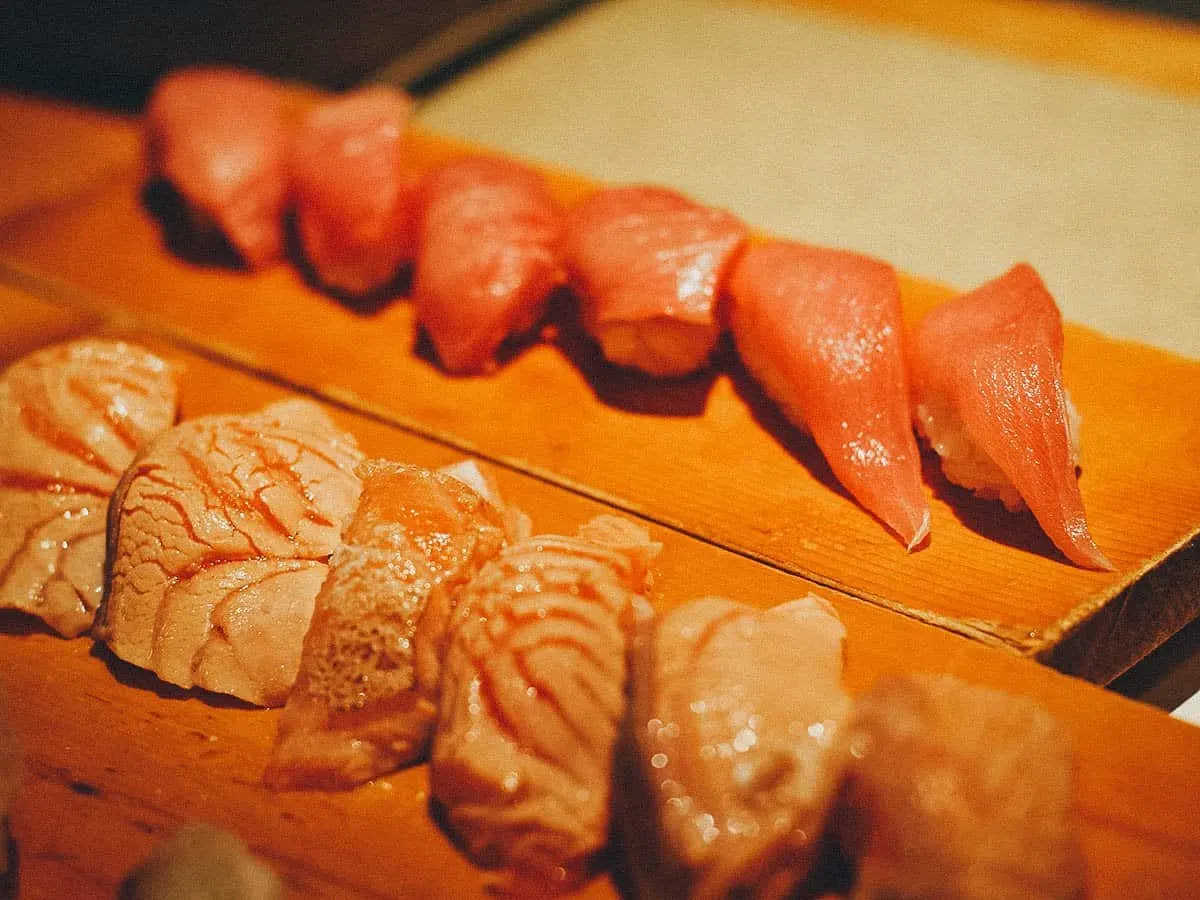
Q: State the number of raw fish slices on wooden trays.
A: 12